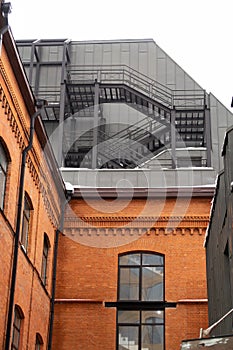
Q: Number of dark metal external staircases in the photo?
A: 1